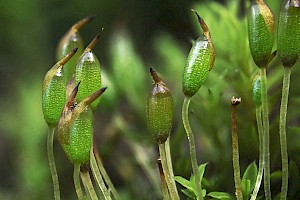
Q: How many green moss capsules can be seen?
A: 9